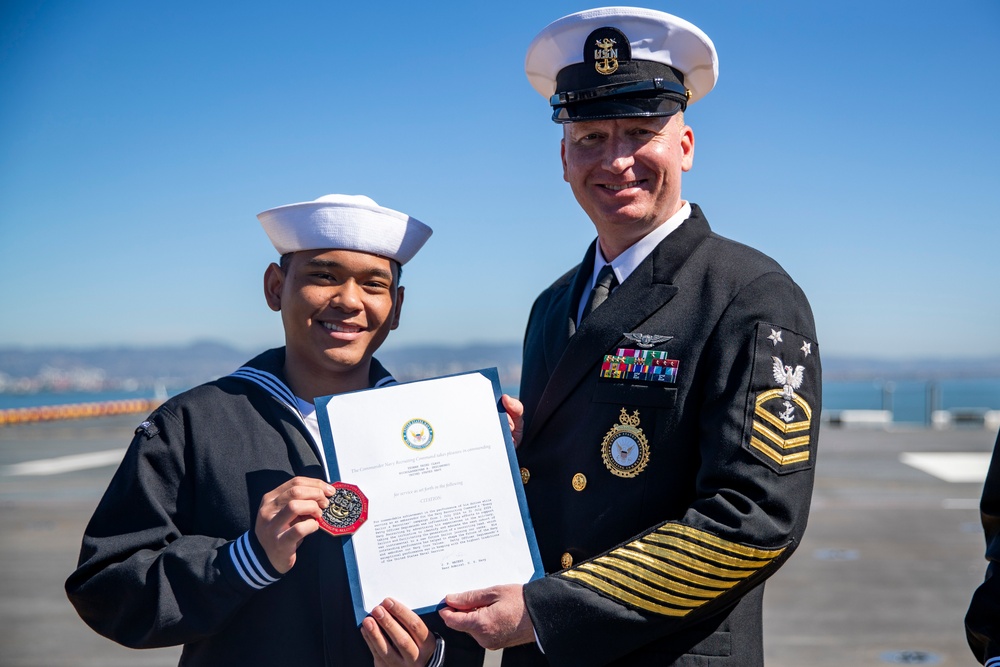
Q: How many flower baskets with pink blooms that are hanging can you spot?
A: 0